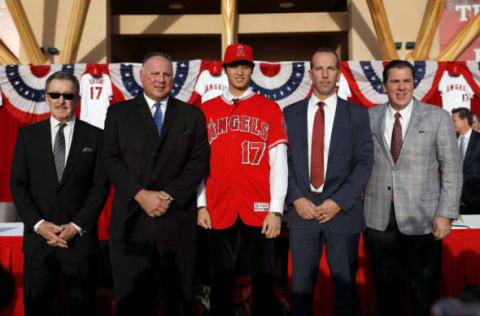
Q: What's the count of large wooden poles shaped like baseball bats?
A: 7